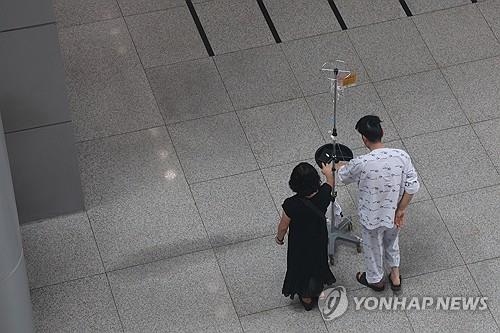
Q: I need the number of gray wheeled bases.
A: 1